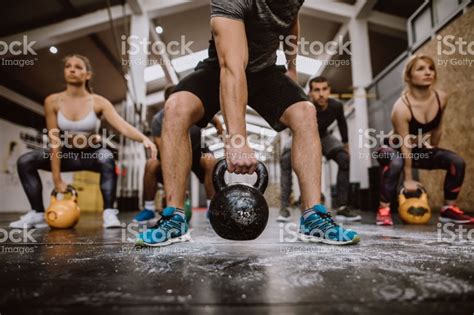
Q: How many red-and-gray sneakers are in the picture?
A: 2